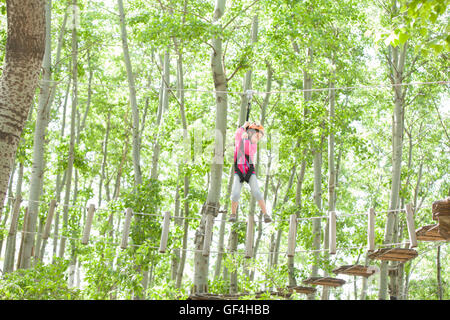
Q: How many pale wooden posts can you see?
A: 11